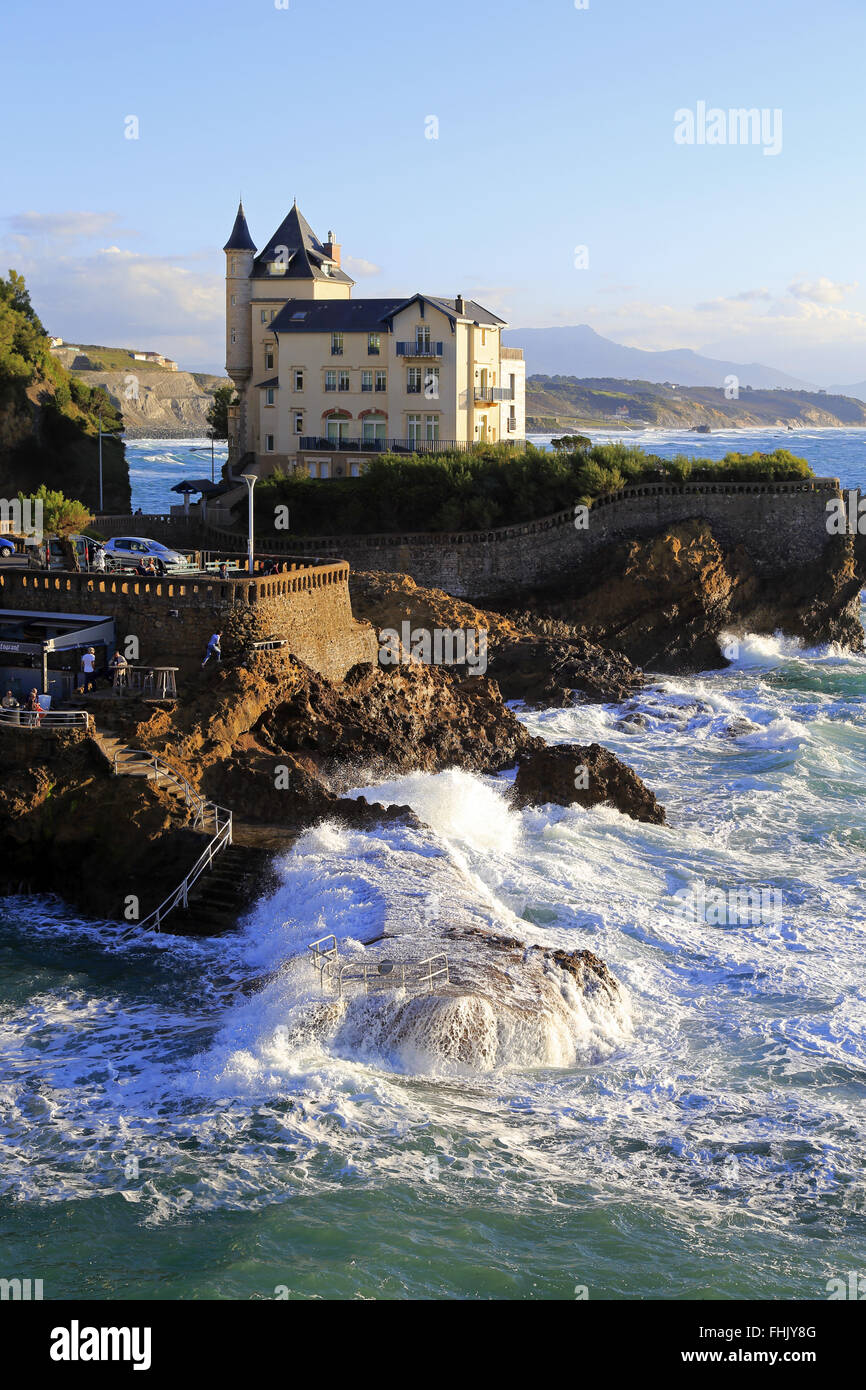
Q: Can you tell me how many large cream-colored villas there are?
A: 1